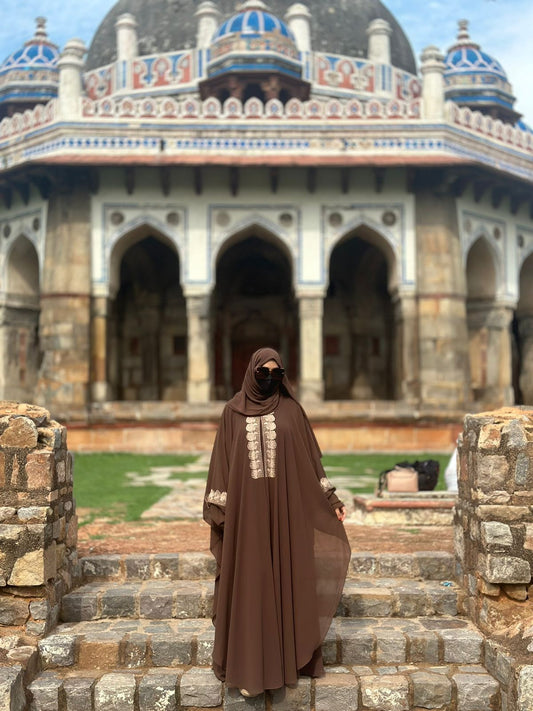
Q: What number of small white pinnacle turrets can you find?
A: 6